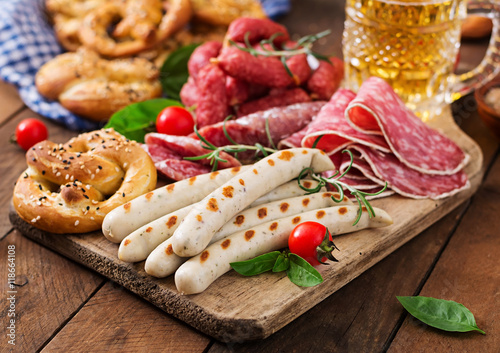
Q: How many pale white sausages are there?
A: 5